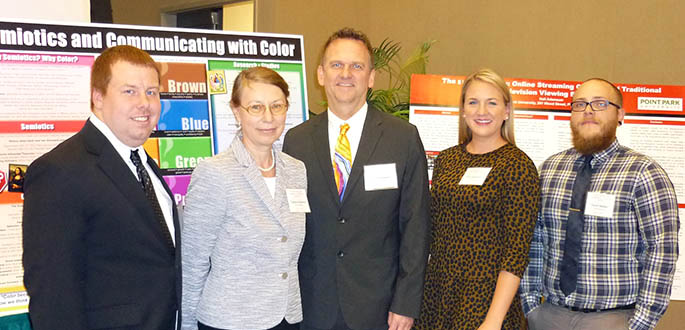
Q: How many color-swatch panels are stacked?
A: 4